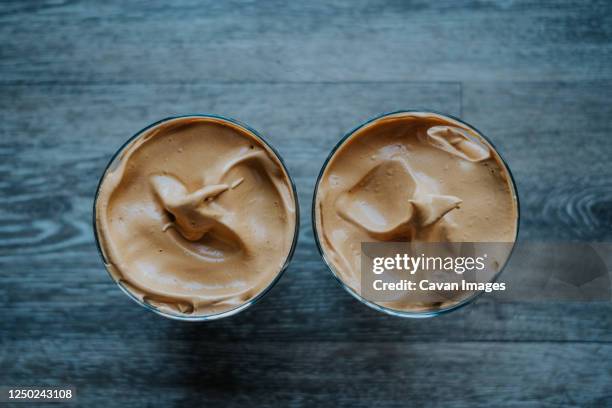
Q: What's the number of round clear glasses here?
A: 2